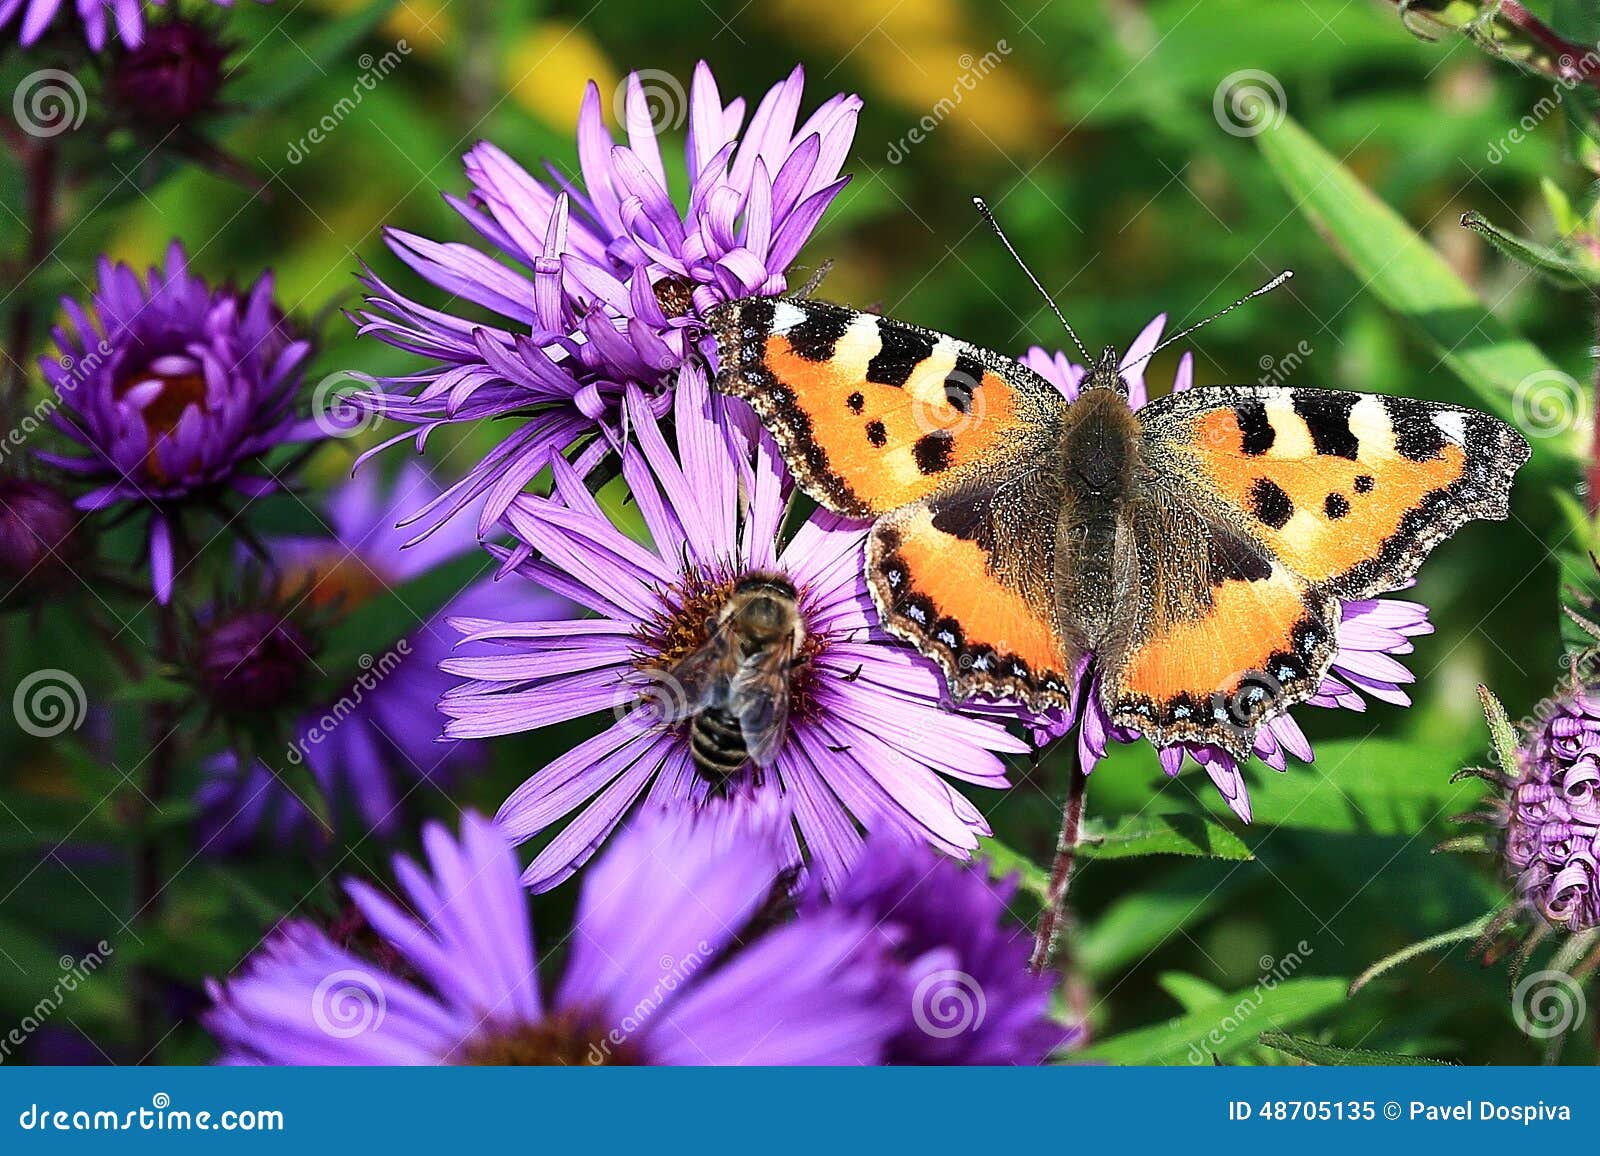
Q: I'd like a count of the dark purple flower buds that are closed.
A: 3